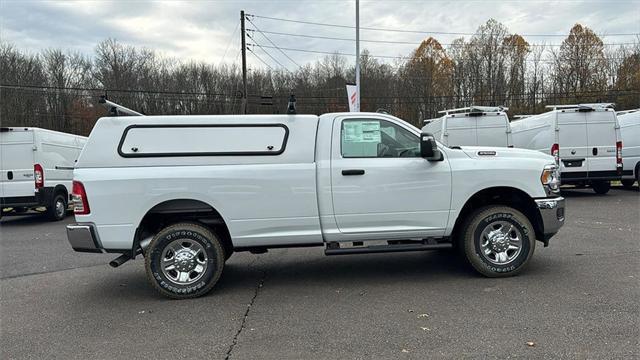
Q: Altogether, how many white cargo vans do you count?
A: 4